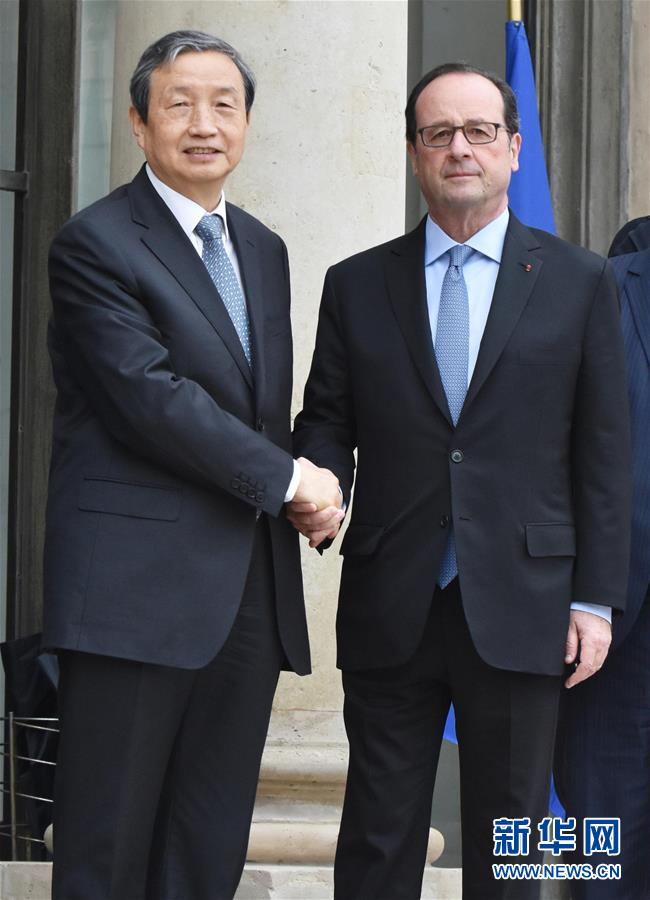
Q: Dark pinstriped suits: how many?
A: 1